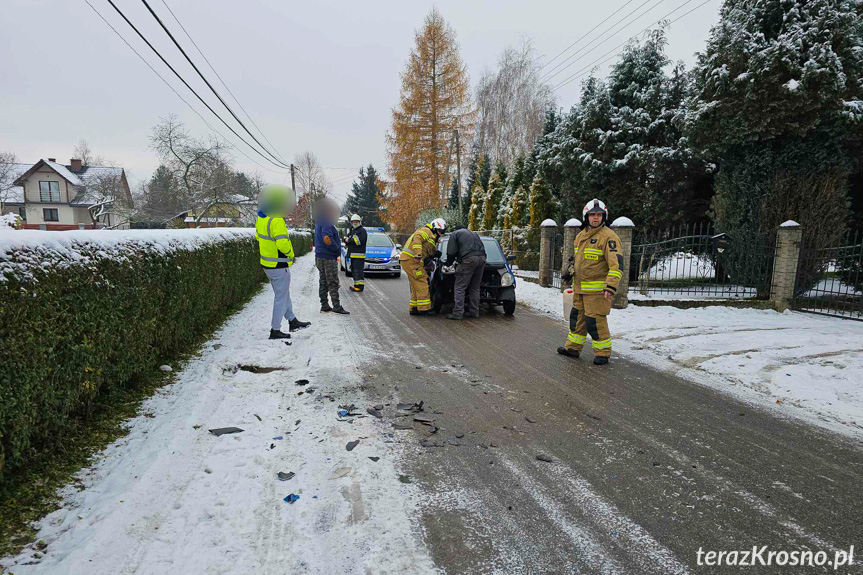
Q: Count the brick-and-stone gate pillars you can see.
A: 4